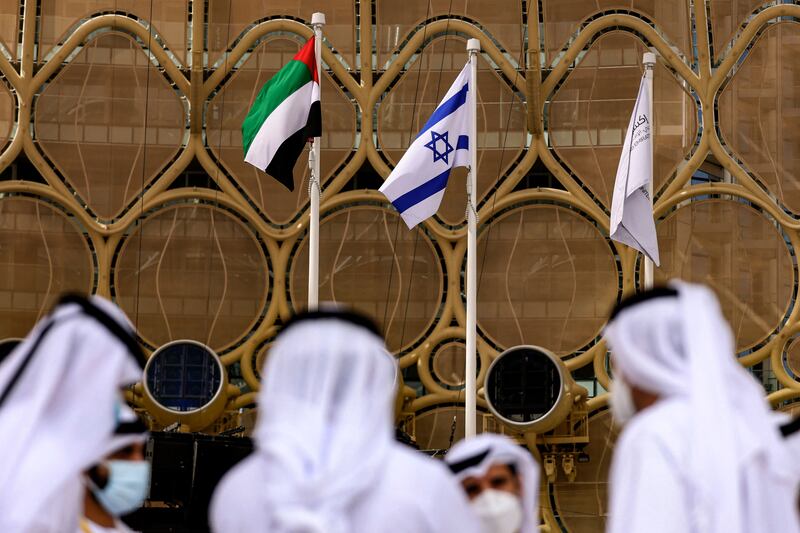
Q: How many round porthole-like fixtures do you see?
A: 2